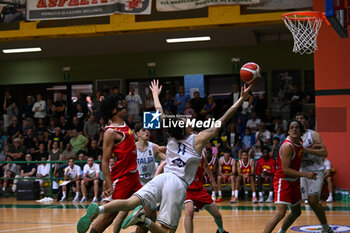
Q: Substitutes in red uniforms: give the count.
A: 4